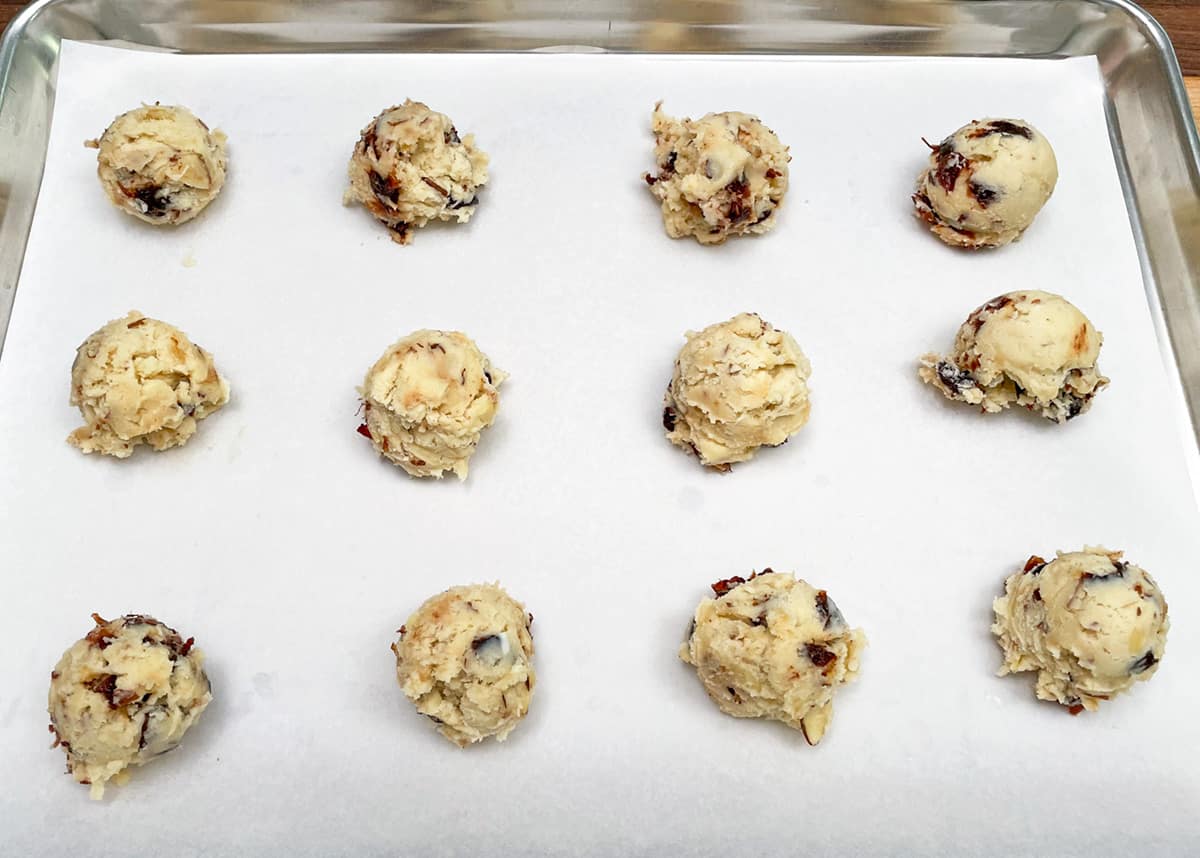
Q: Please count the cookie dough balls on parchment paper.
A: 12